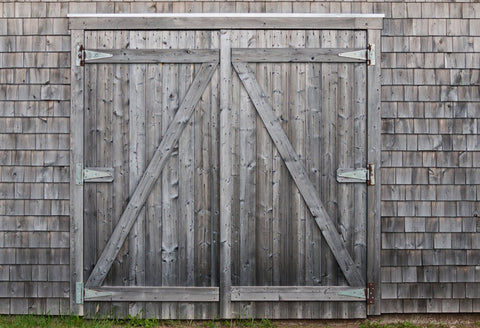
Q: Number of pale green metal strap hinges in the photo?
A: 6